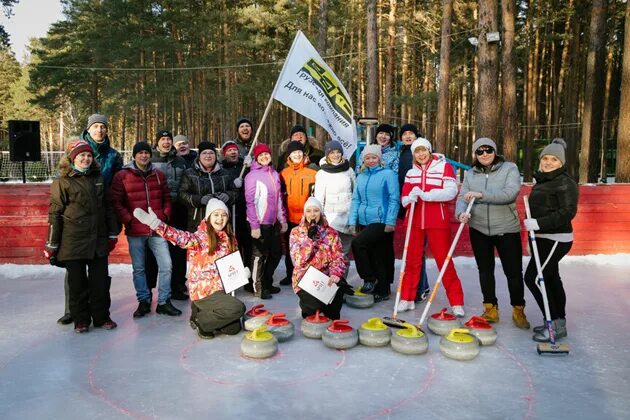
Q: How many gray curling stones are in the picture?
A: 11